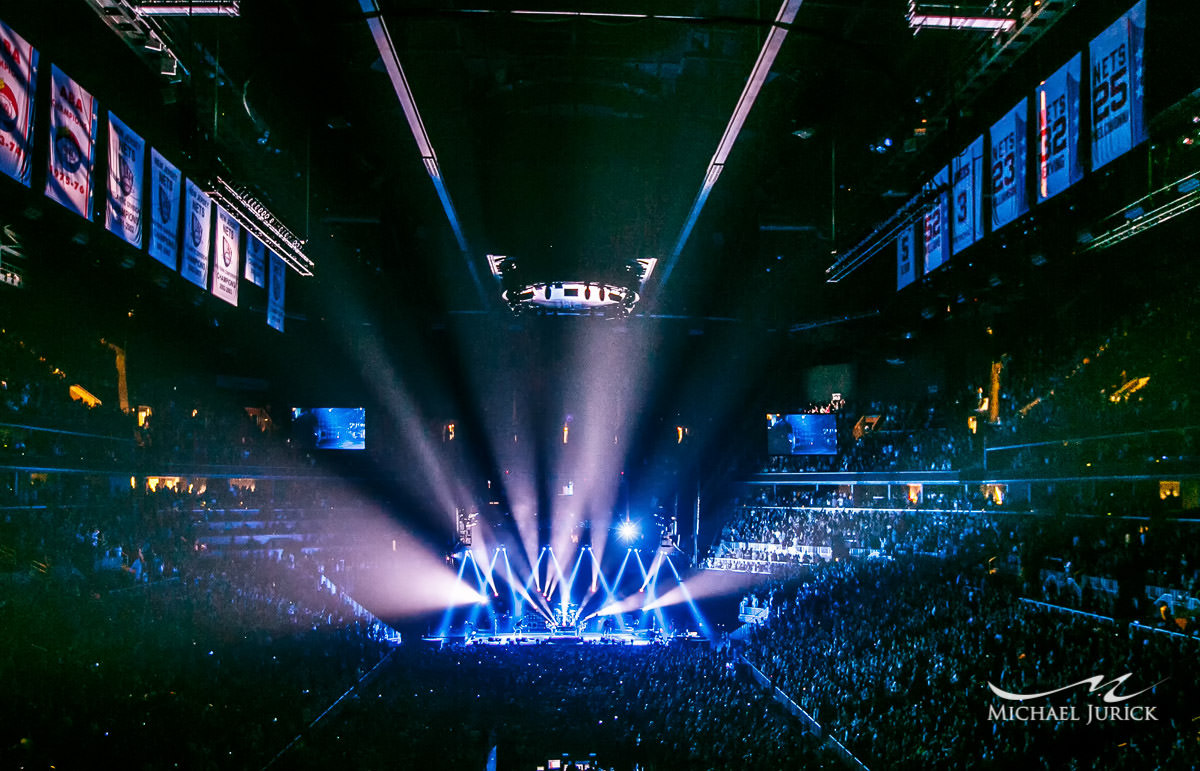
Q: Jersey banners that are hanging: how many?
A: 6